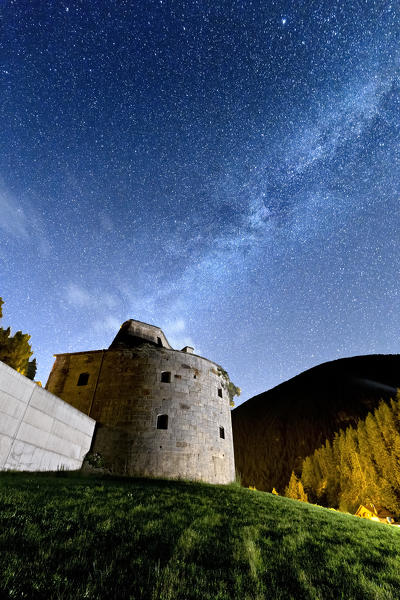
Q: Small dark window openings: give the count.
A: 5